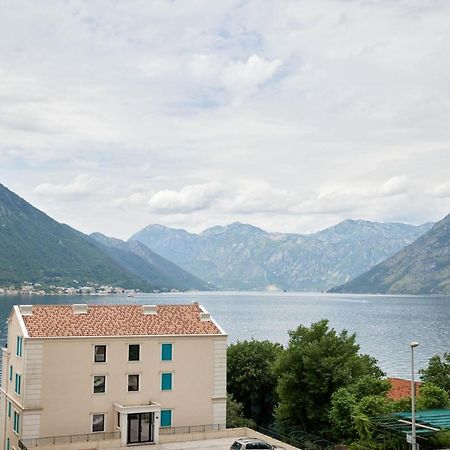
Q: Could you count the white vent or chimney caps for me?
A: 4